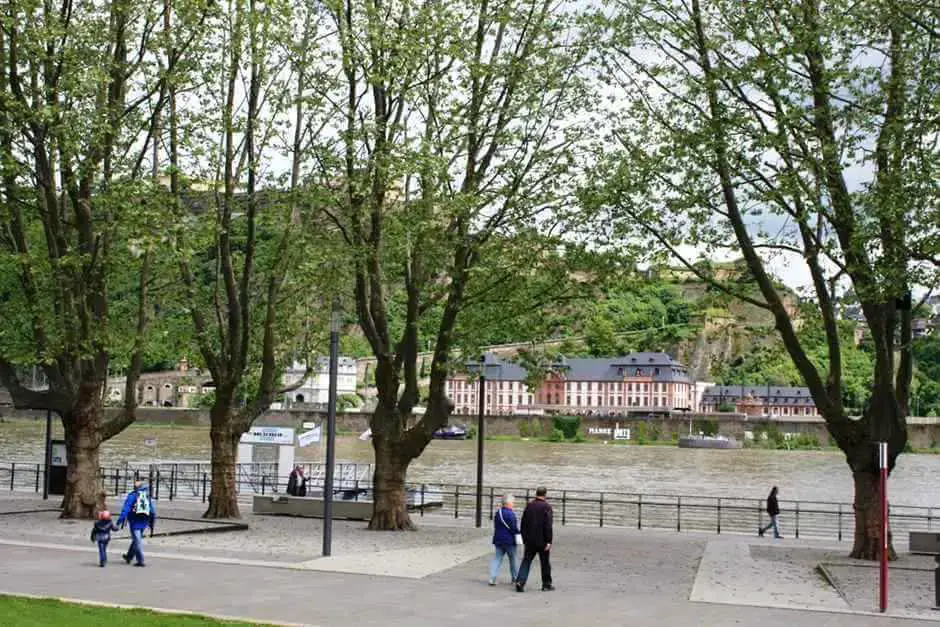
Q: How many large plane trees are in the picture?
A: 4